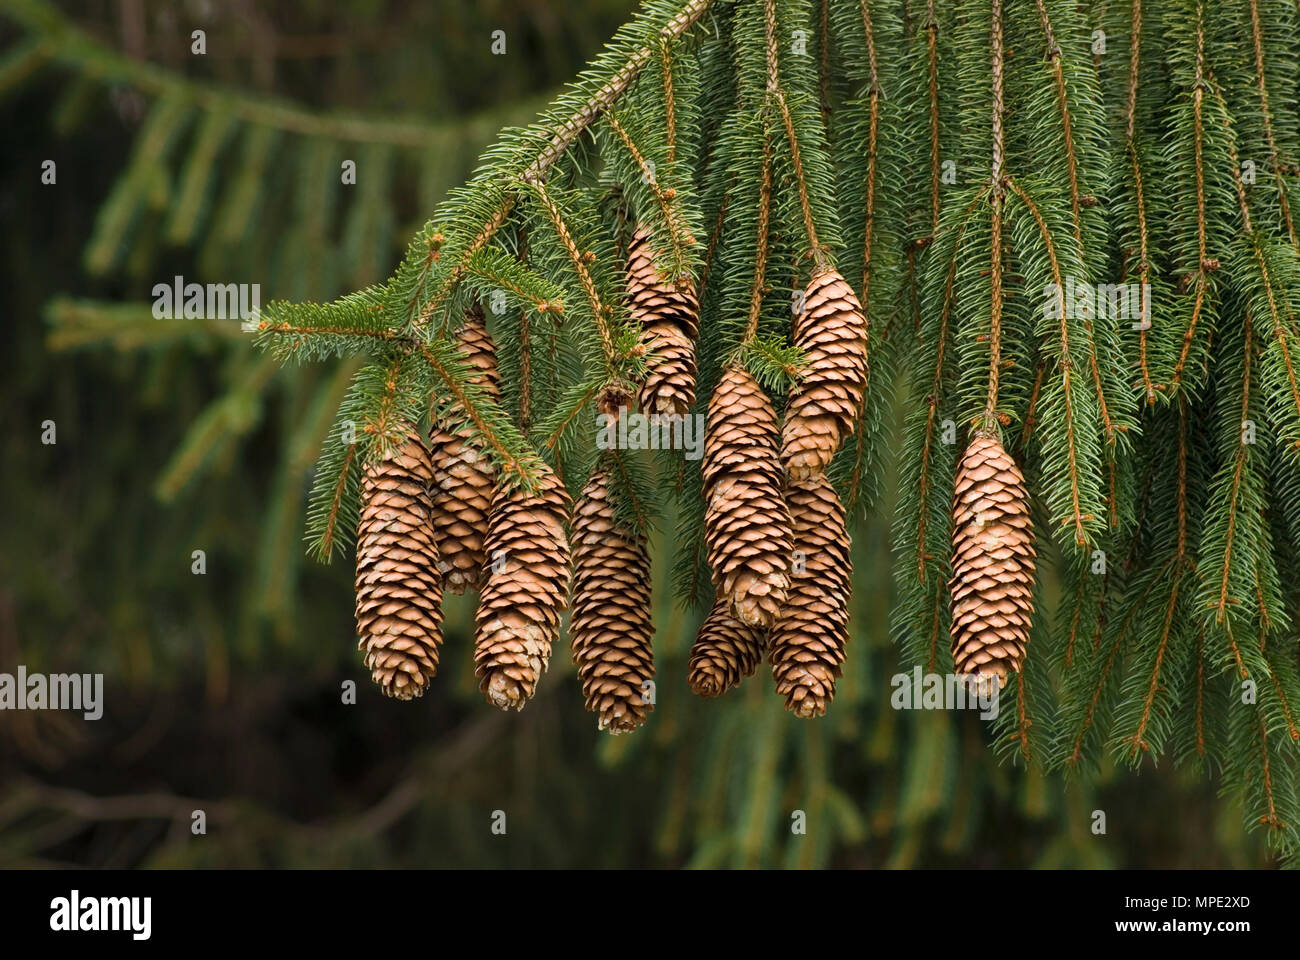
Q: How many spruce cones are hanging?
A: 10